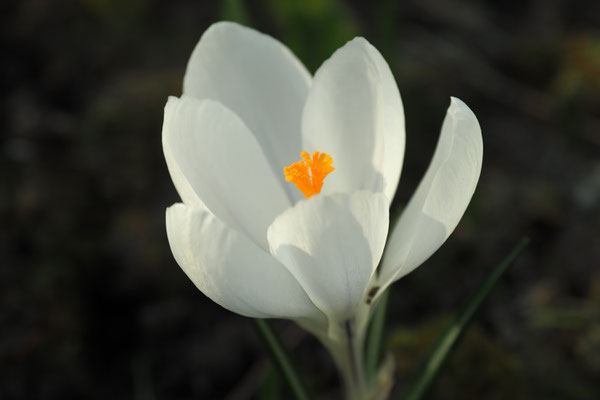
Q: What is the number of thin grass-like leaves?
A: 3